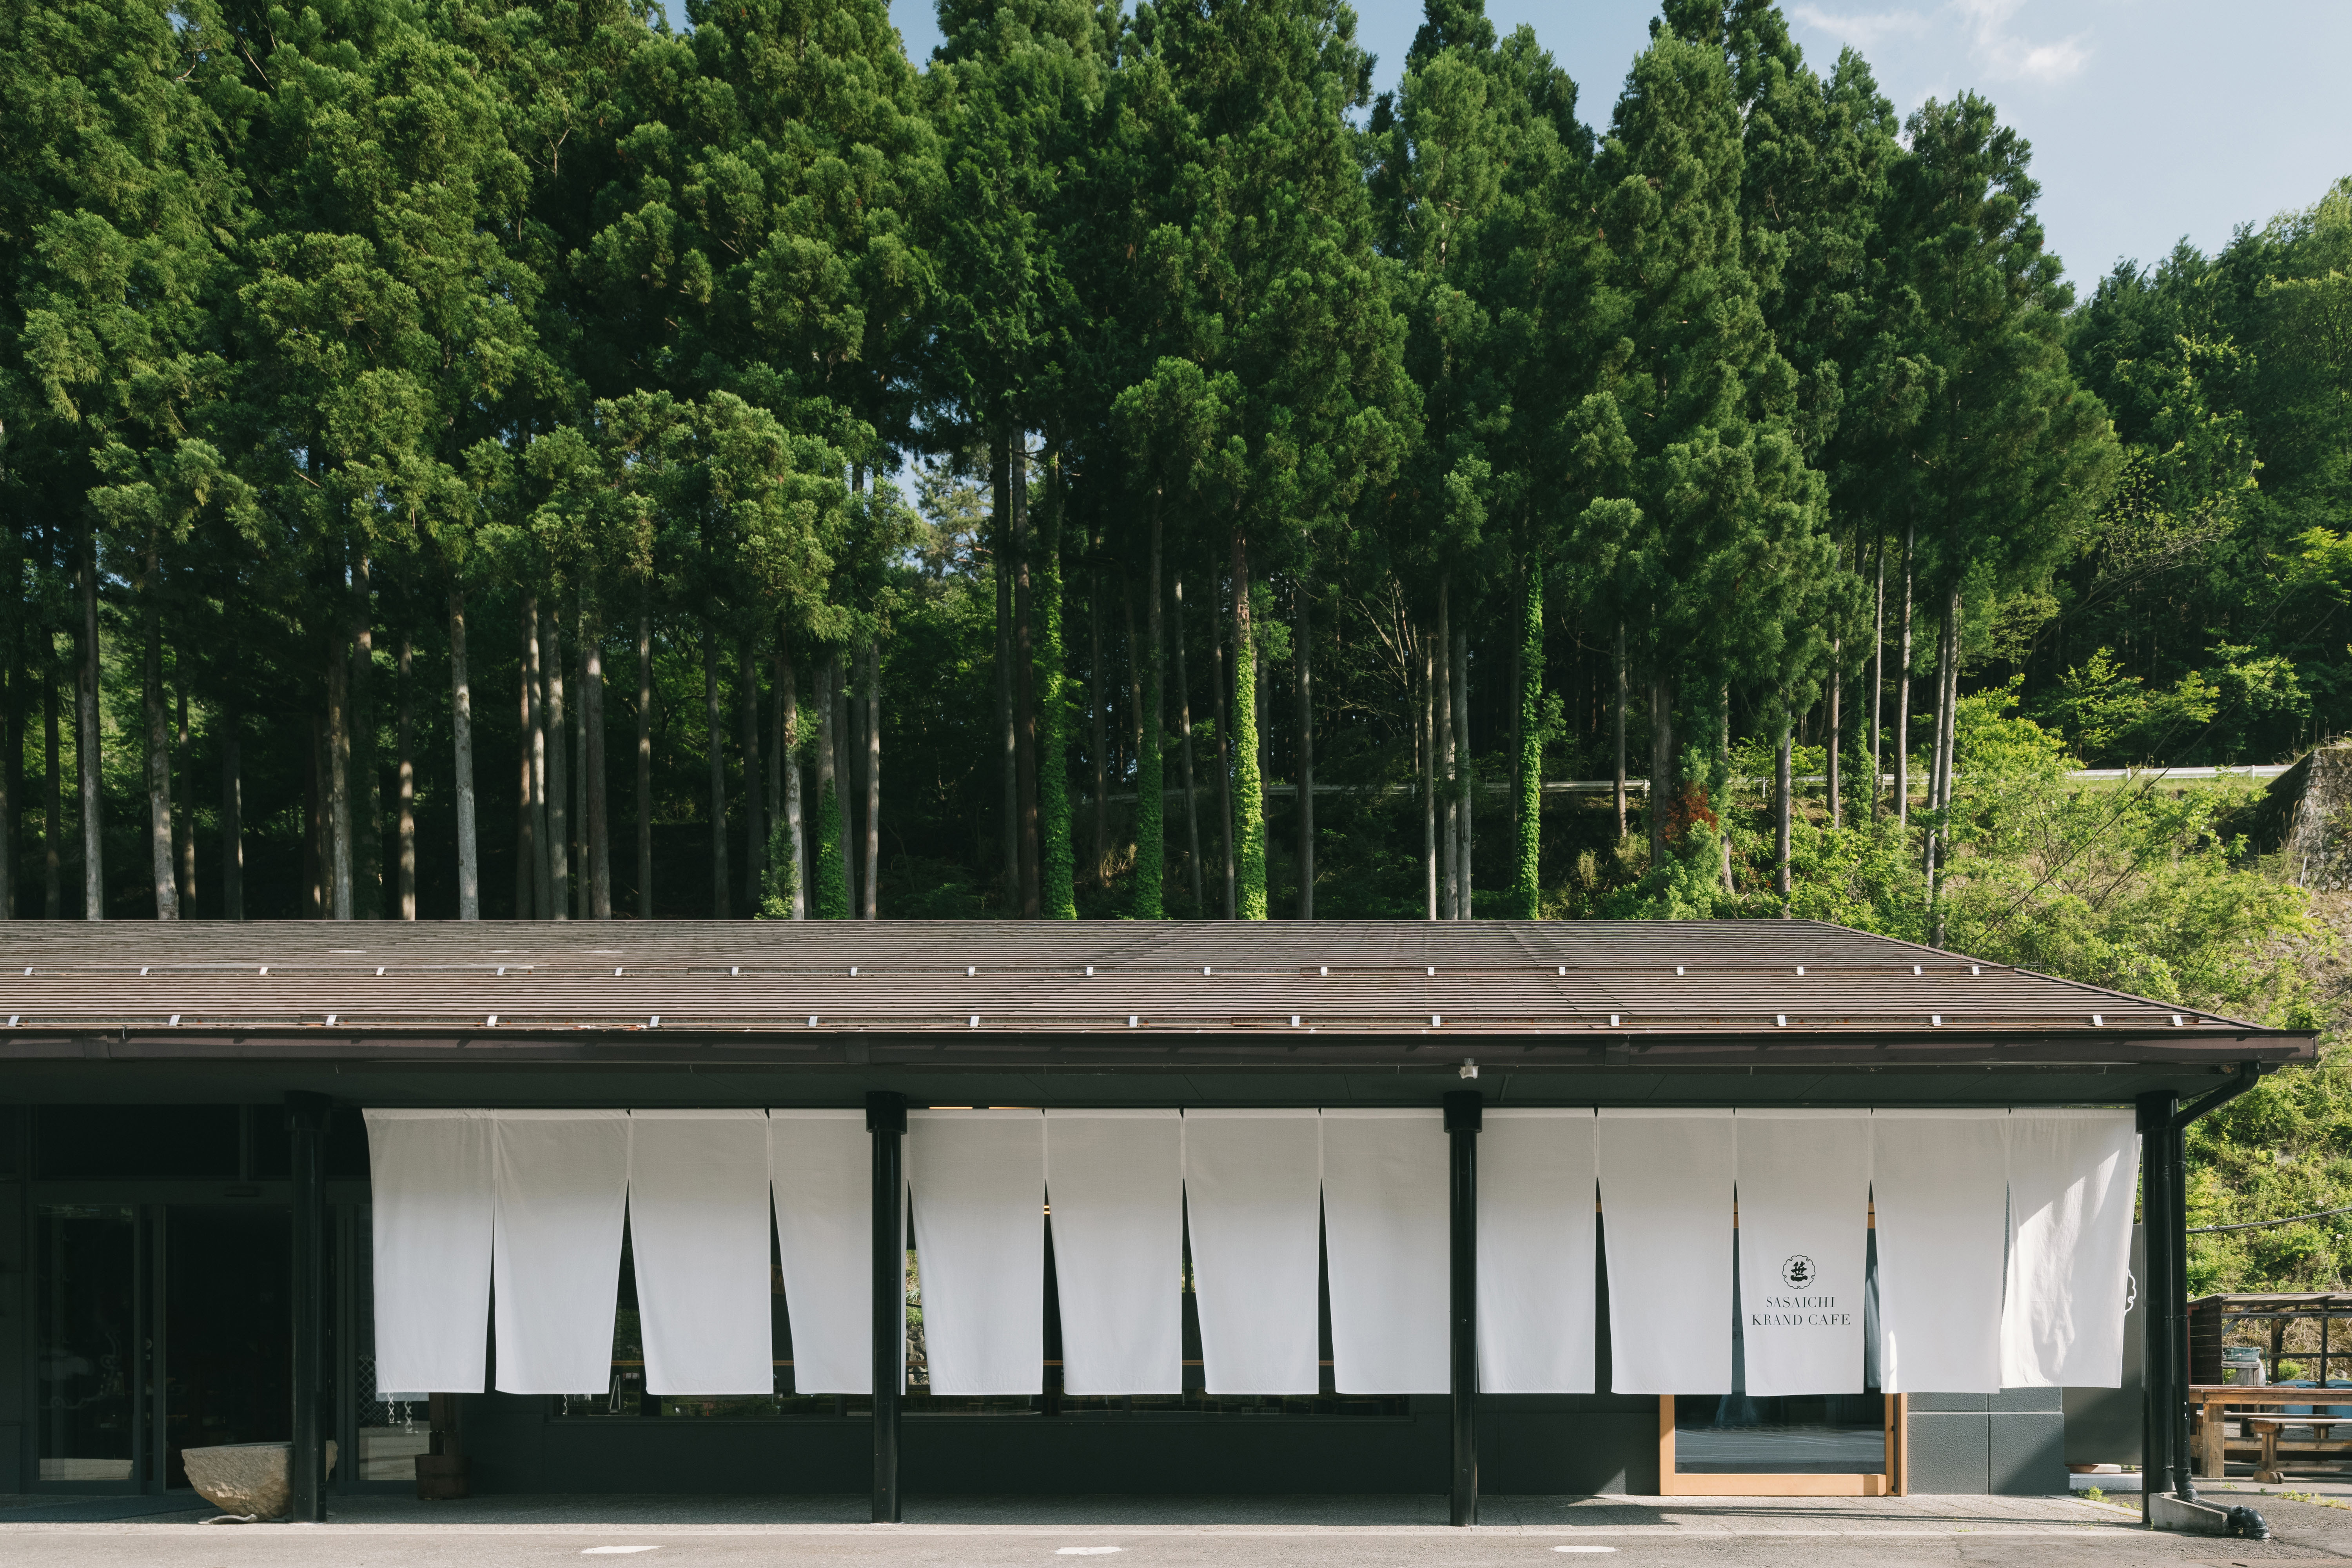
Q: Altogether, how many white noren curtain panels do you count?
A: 13